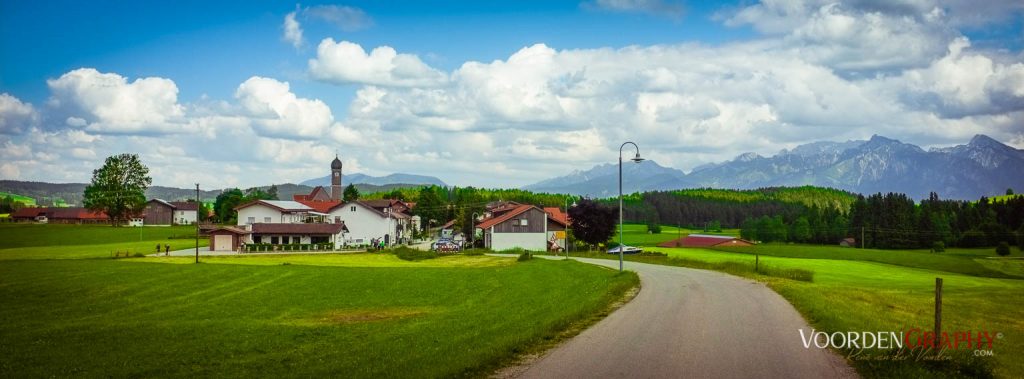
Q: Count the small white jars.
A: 0